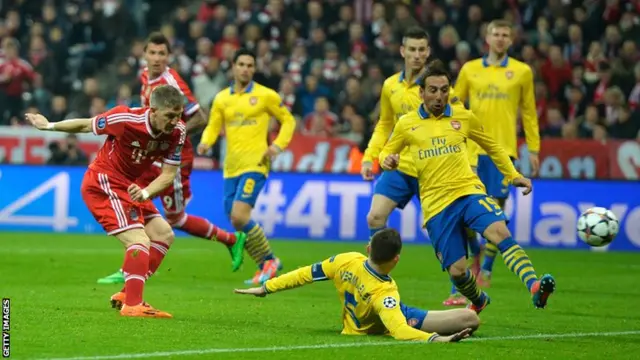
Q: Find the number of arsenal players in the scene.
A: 5